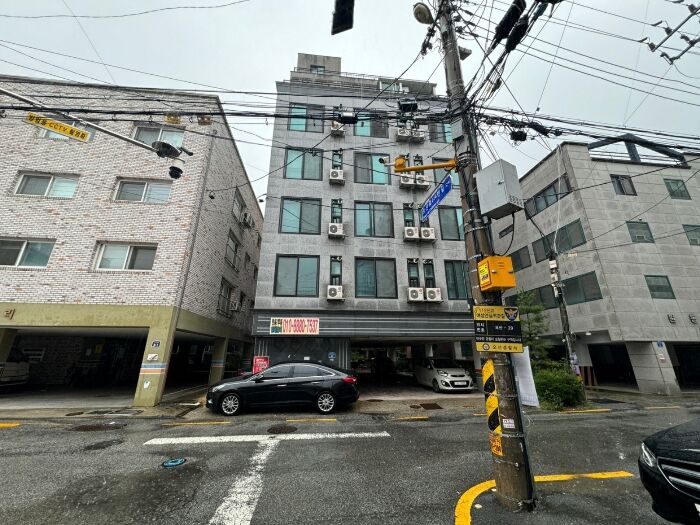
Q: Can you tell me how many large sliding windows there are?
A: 12